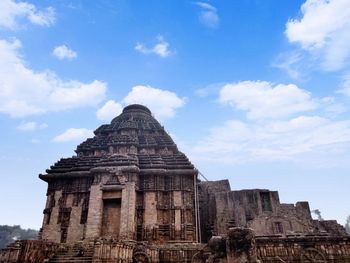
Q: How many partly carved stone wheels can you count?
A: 3